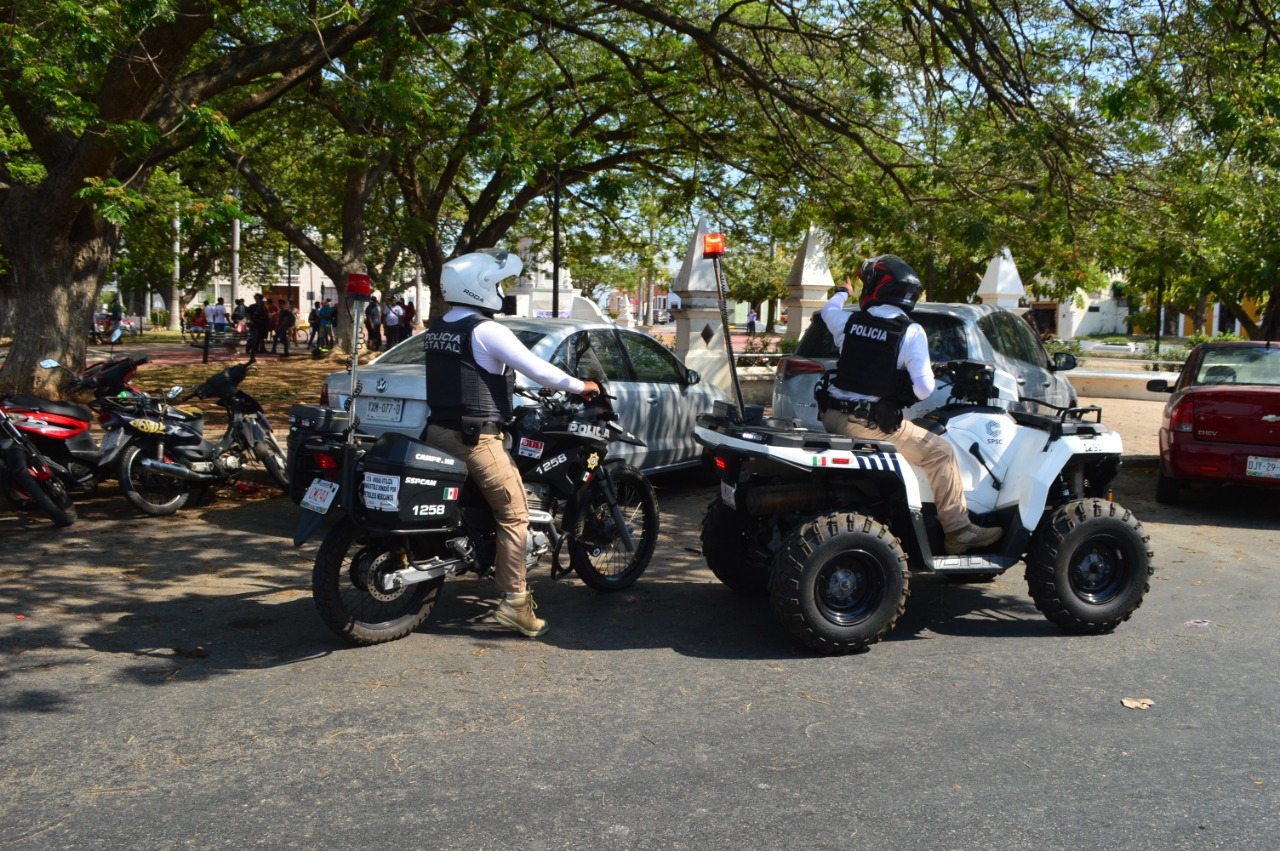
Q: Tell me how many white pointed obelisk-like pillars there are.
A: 3